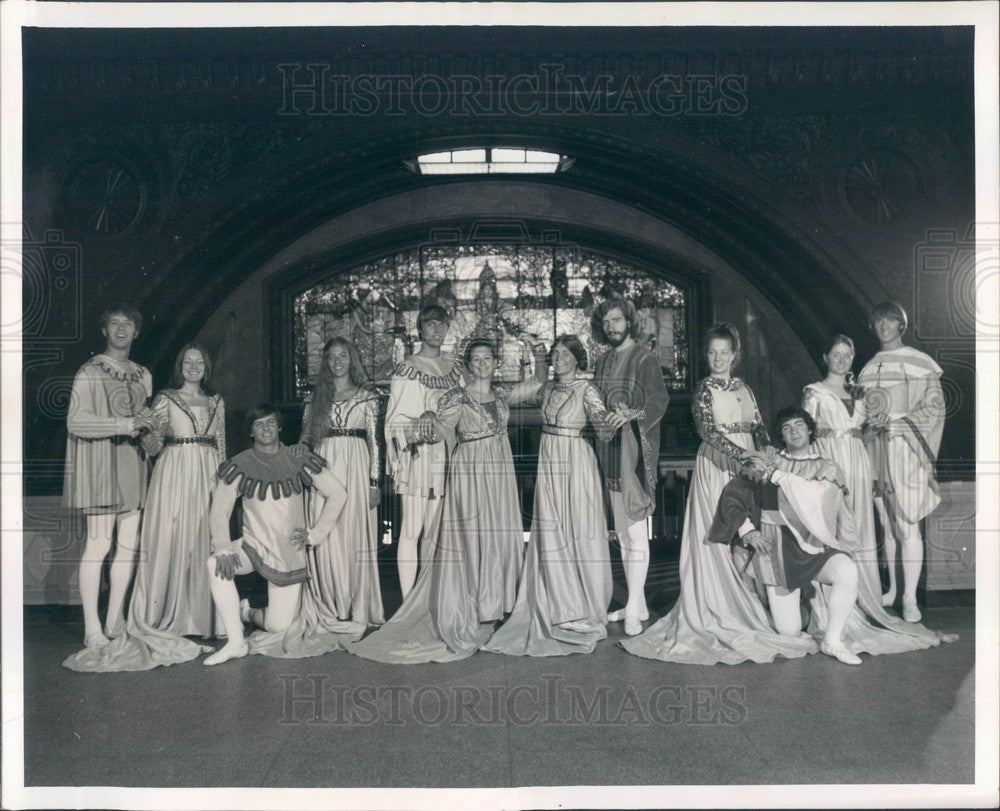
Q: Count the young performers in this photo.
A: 12